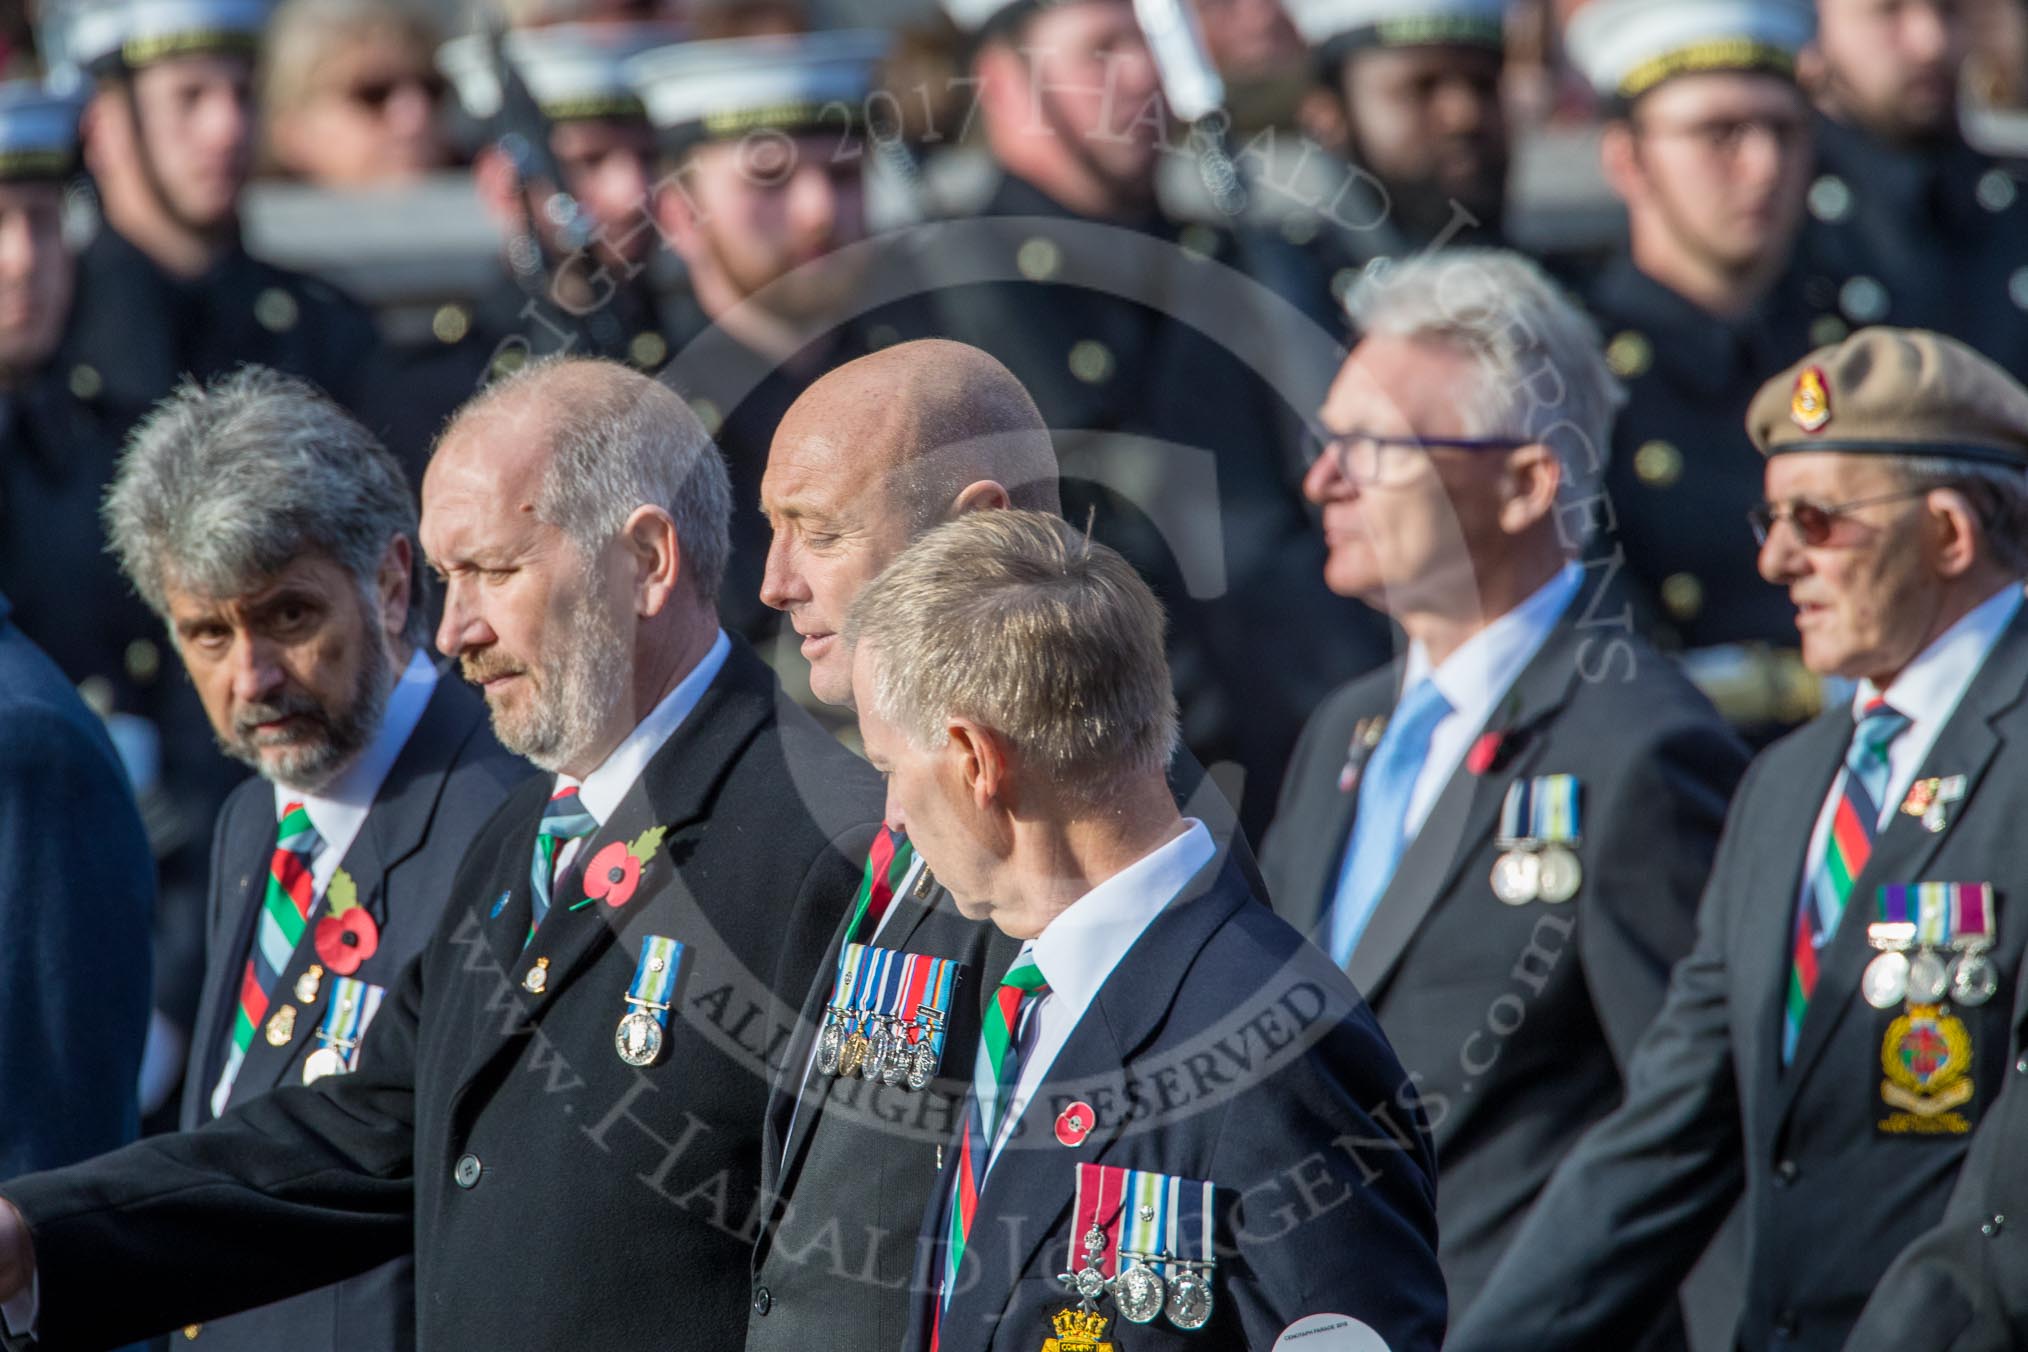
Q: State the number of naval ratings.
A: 8